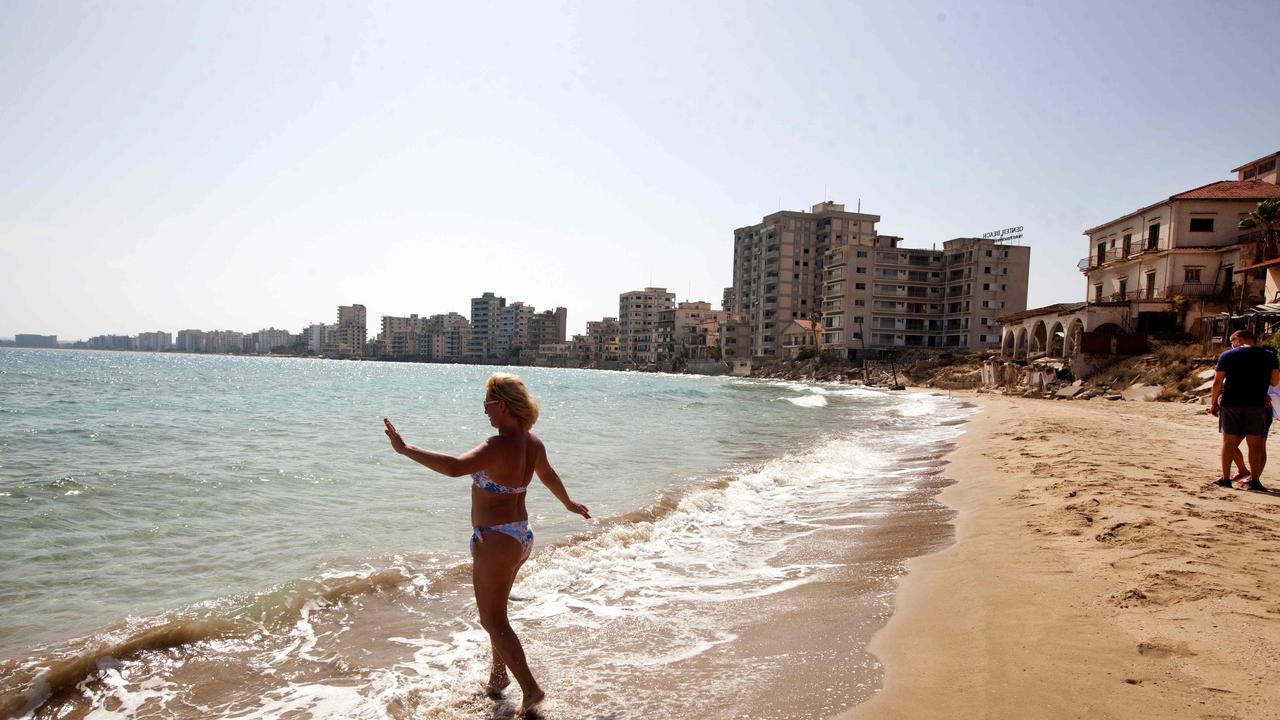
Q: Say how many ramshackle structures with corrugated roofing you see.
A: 1